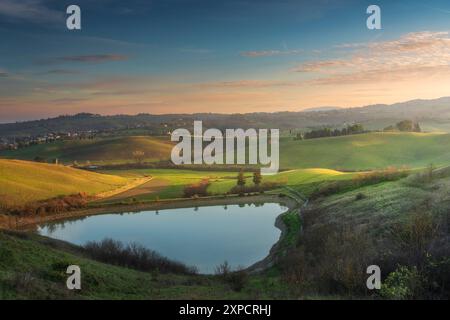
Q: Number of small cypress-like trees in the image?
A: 2